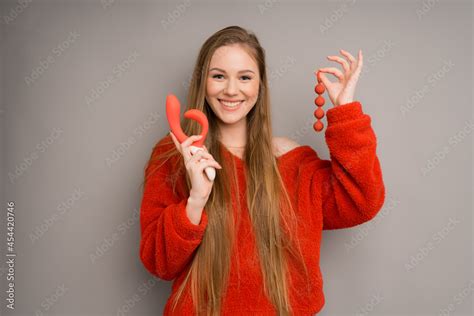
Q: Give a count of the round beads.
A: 4